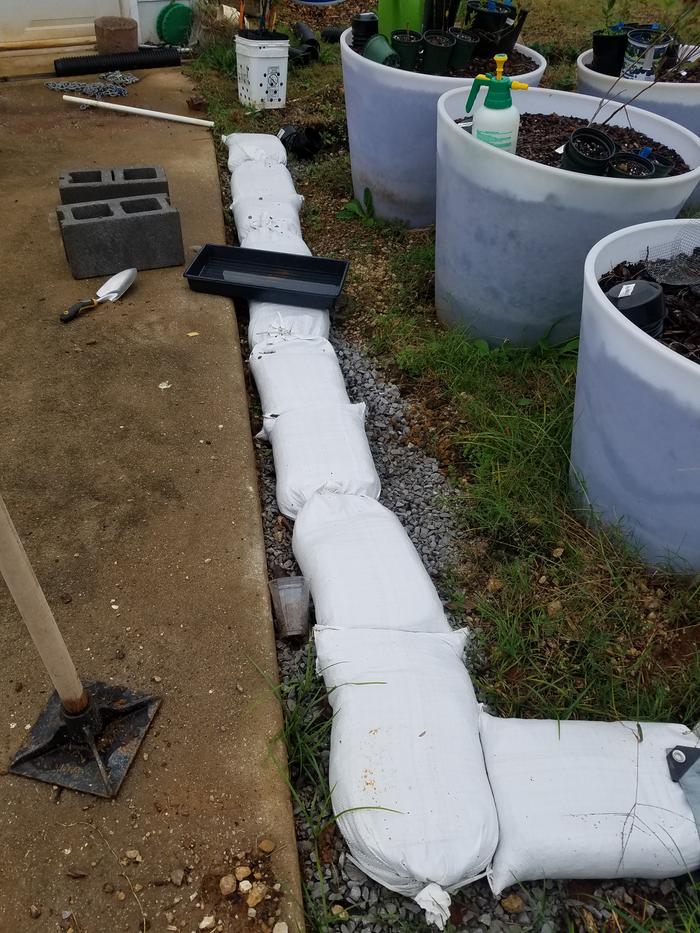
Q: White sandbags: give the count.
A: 10